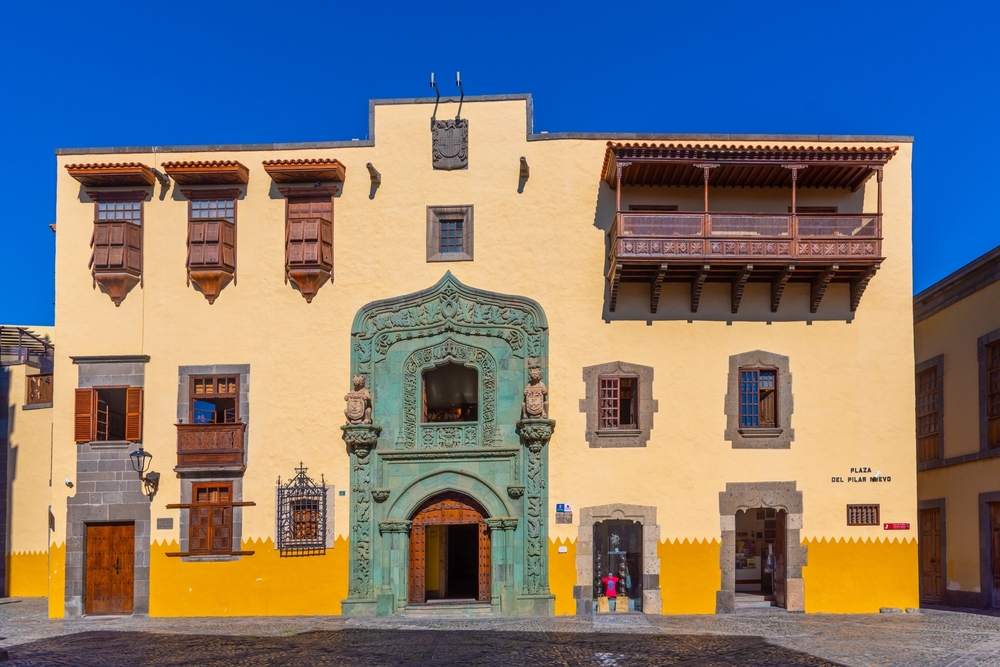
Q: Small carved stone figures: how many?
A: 2